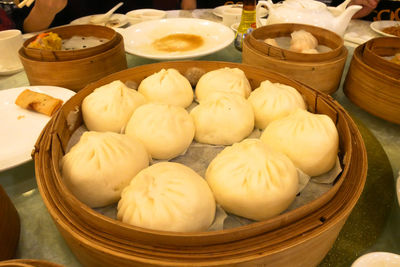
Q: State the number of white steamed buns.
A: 10